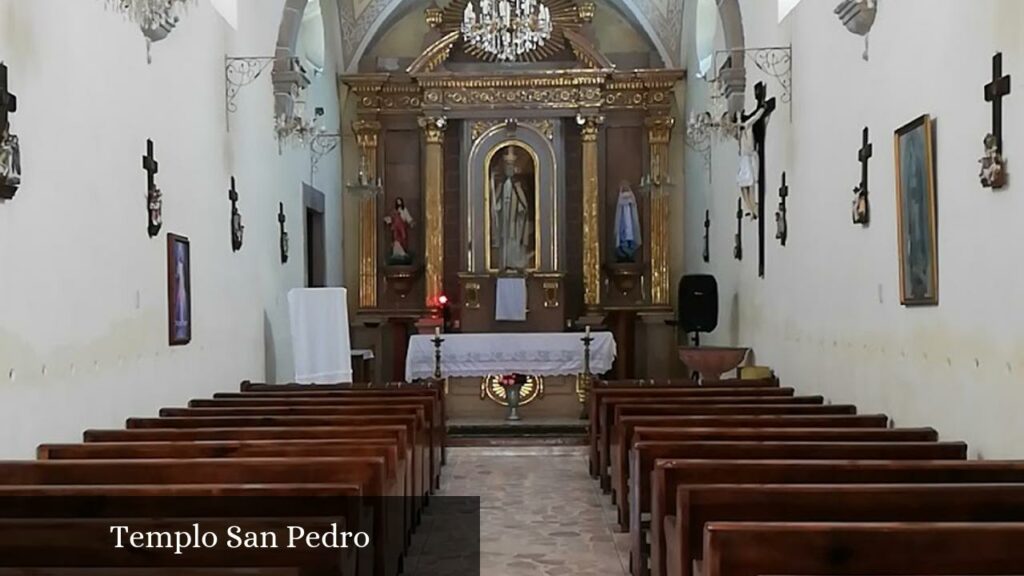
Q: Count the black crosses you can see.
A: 10